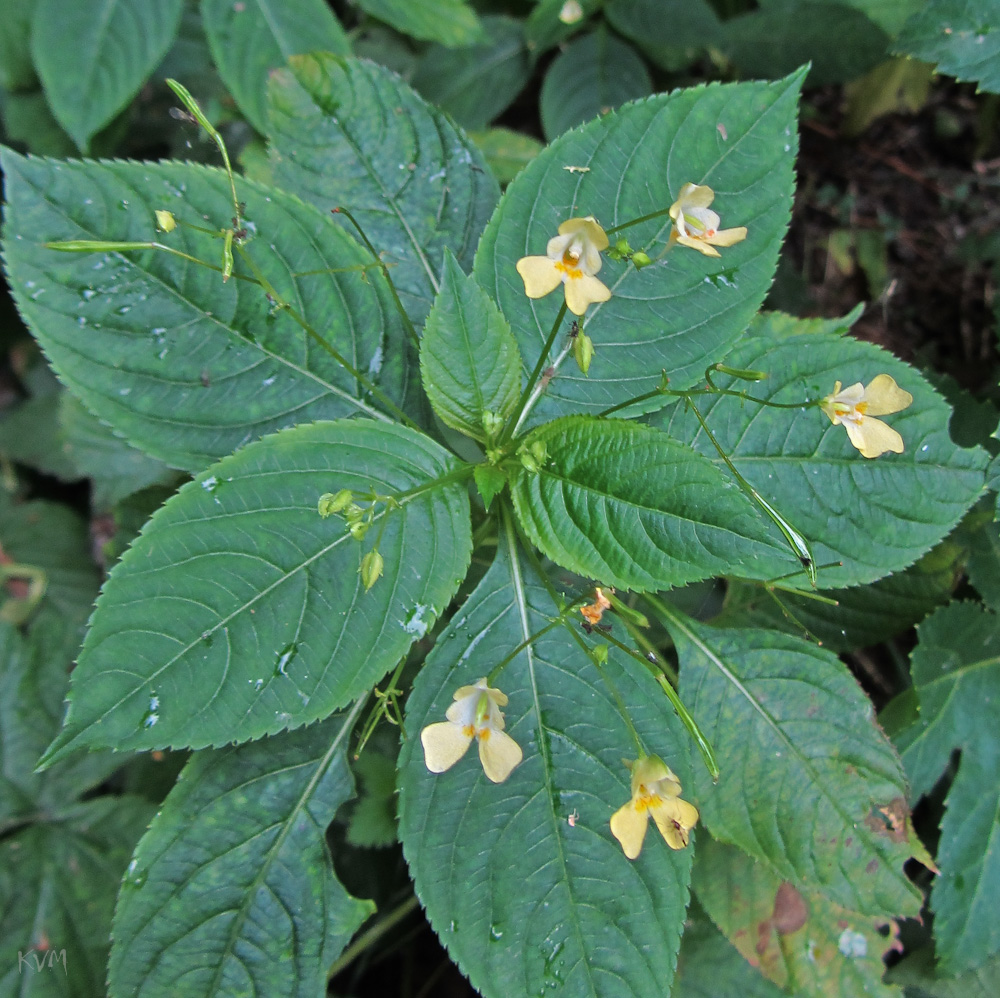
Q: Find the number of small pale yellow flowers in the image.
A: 5